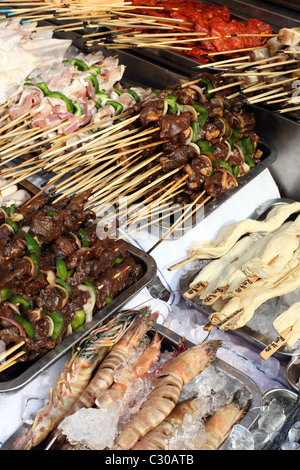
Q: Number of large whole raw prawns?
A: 6